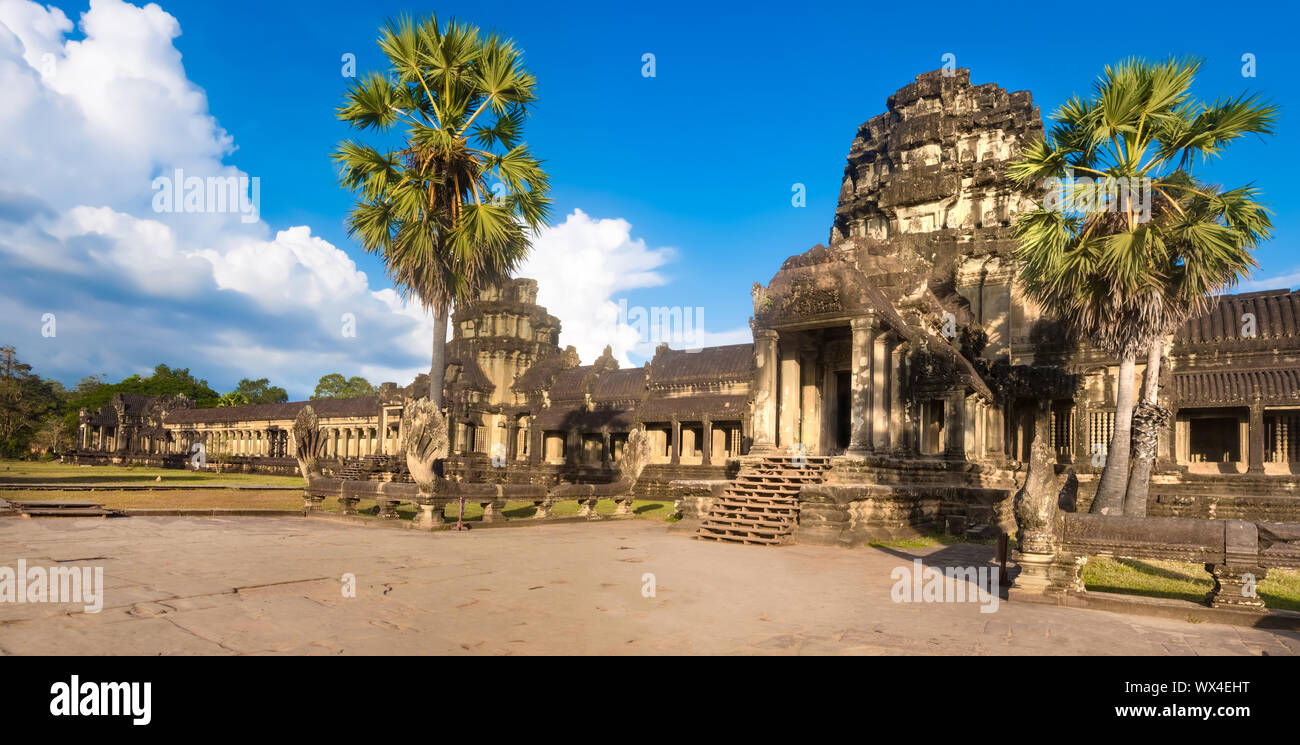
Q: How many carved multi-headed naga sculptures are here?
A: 4